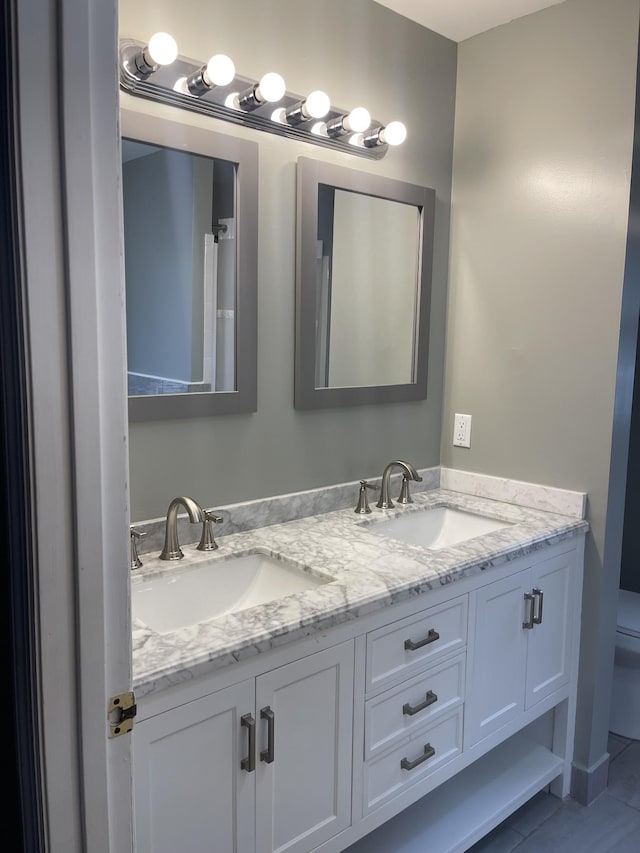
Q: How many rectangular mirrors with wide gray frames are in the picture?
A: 2